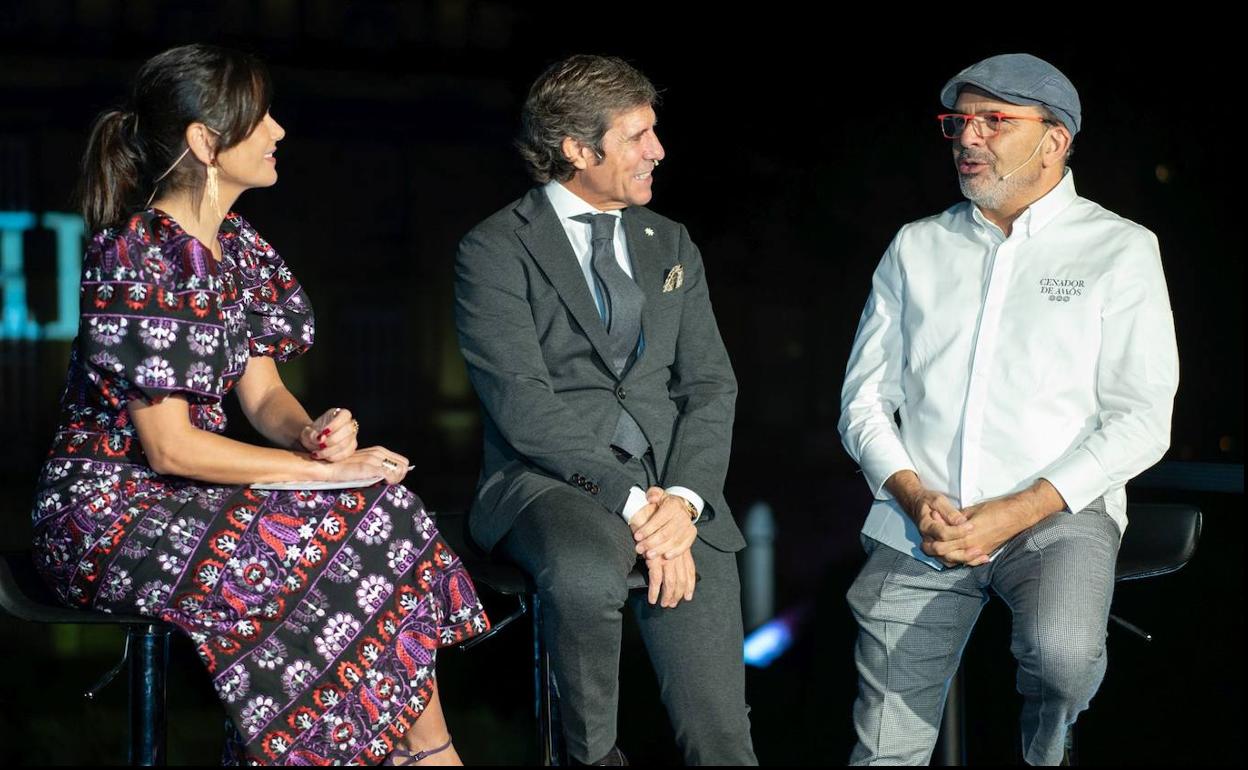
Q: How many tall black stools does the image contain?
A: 3